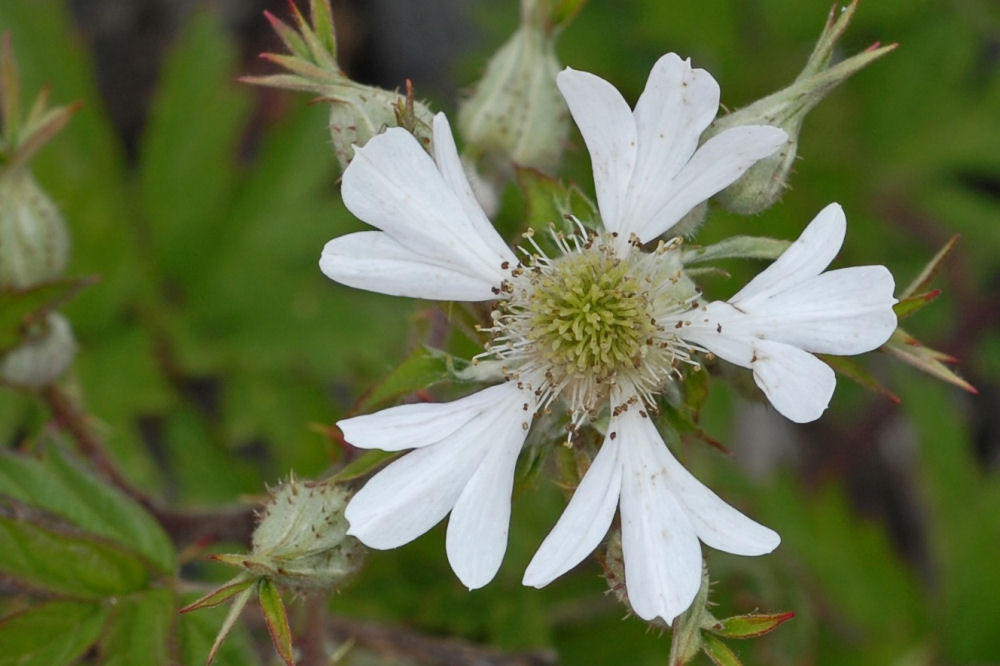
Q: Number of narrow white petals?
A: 15